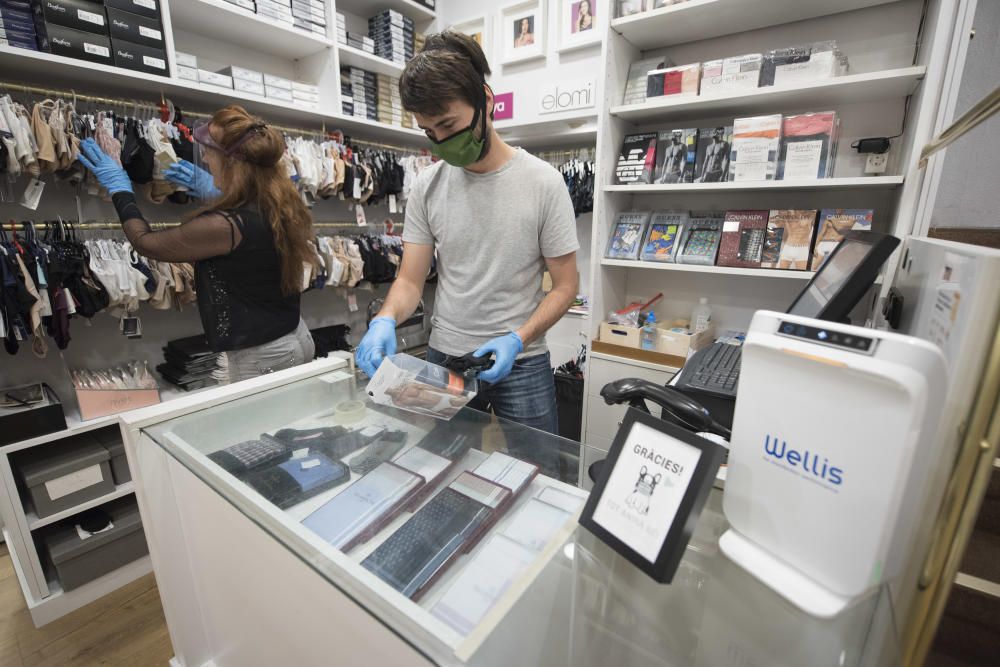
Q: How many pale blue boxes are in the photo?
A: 1